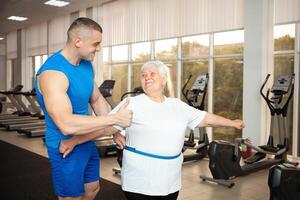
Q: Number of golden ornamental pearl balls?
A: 0